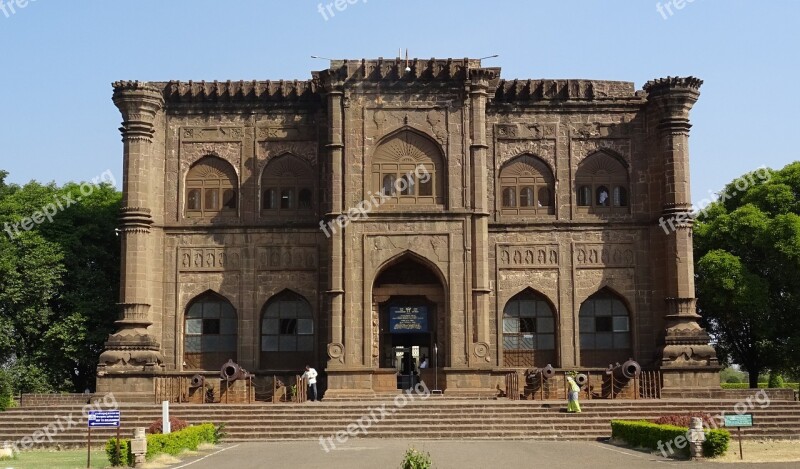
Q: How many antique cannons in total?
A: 5